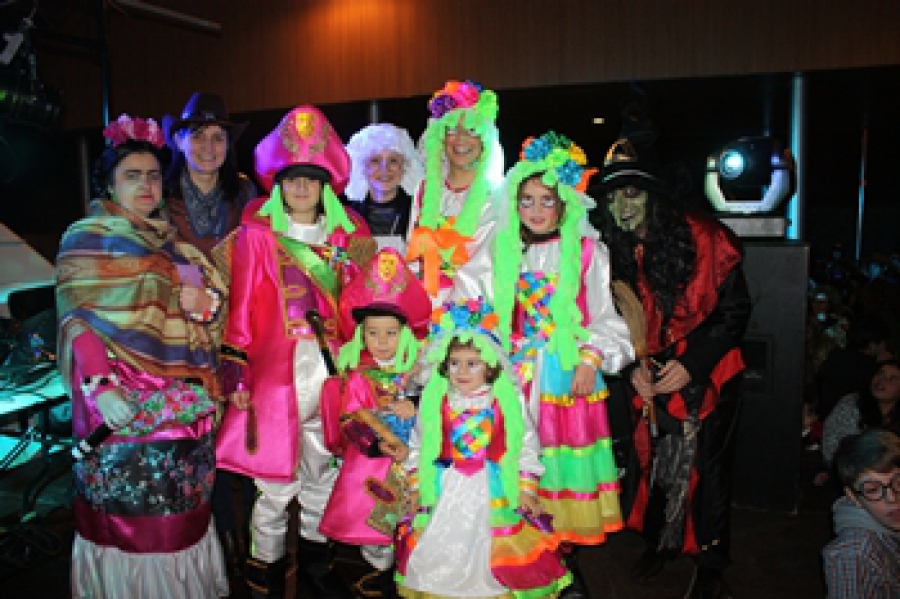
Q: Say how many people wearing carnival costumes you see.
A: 9